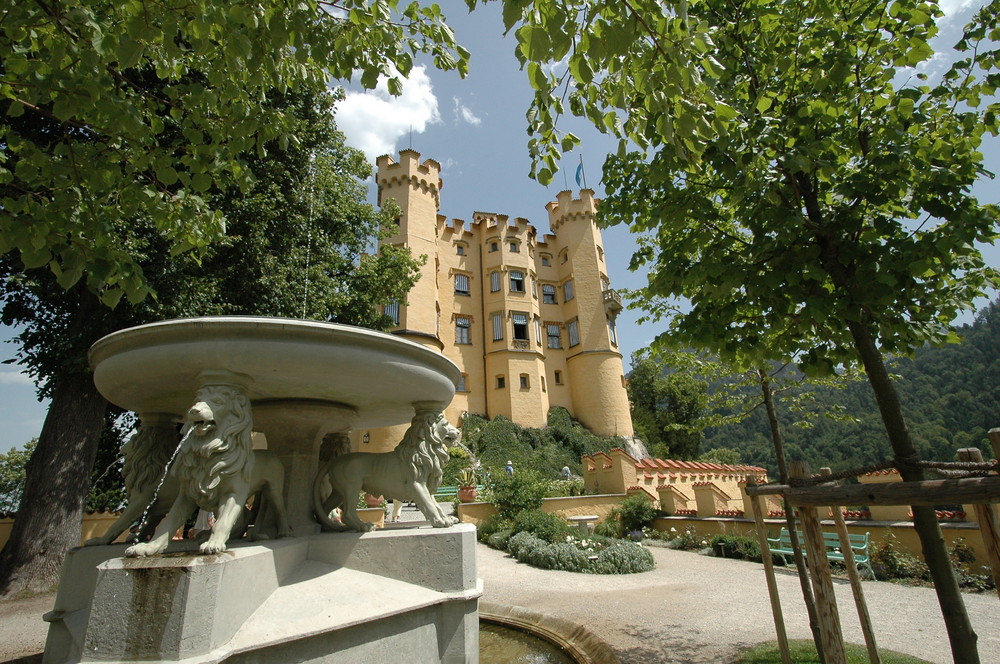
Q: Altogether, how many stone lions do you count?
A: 4